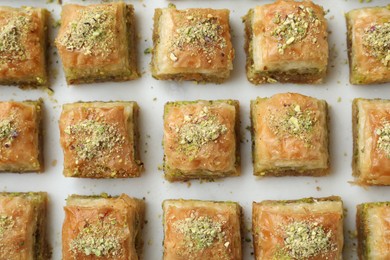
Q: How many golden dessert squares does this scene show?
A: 15